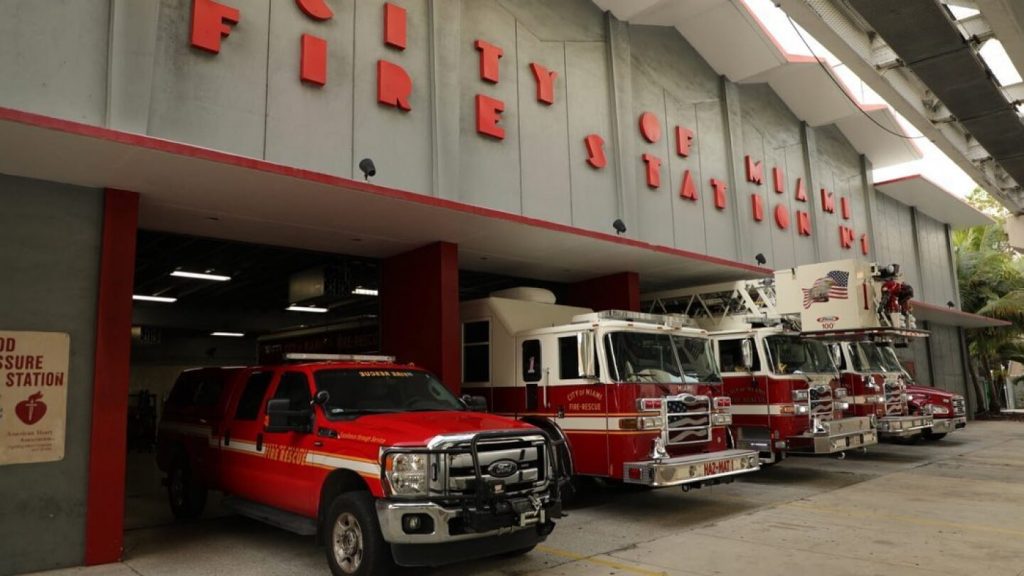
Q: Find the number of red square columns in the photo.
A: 3